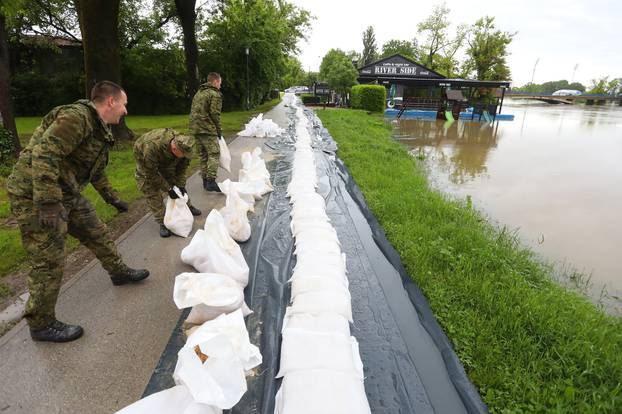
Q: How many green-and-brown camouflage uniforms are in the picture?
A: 3